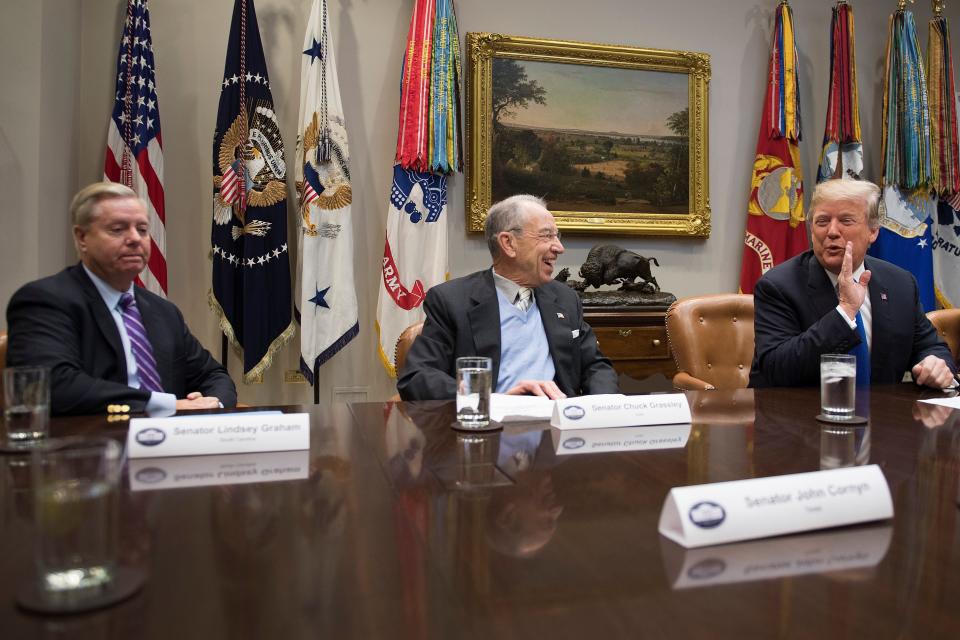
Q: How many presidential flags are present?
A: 1